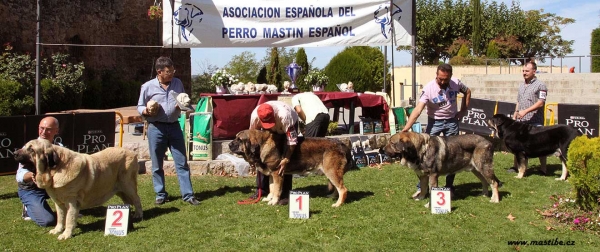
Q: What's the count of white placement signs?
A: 3